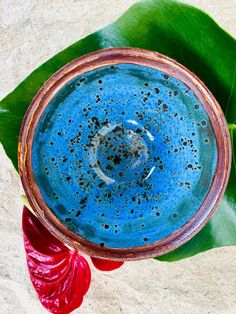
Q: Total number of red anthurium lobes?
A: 2